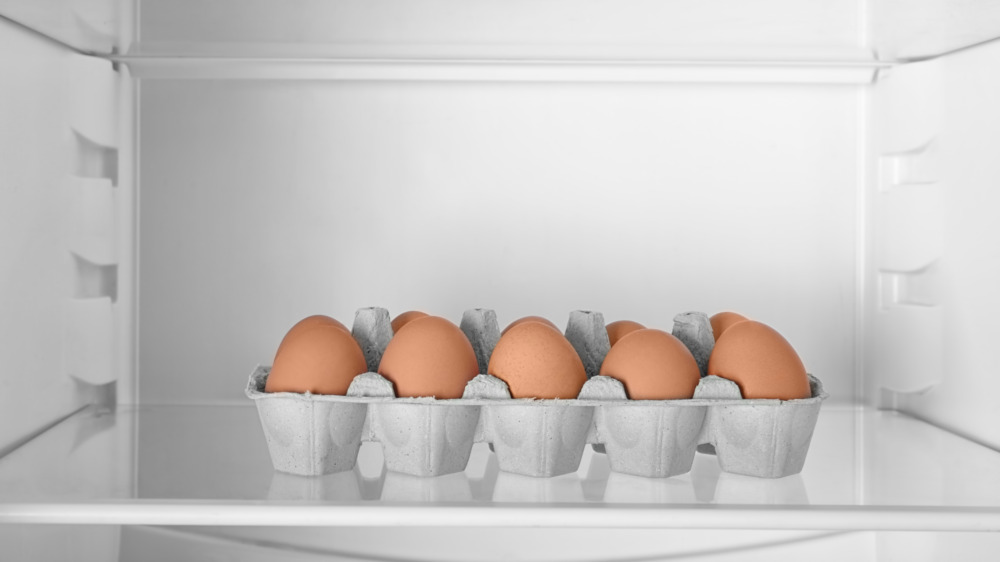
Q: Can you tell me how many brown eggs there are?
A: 10